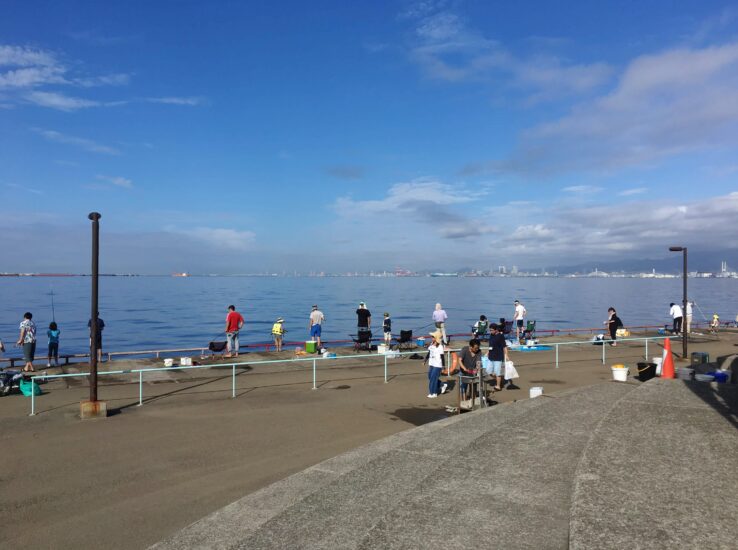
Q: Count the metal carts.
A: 1